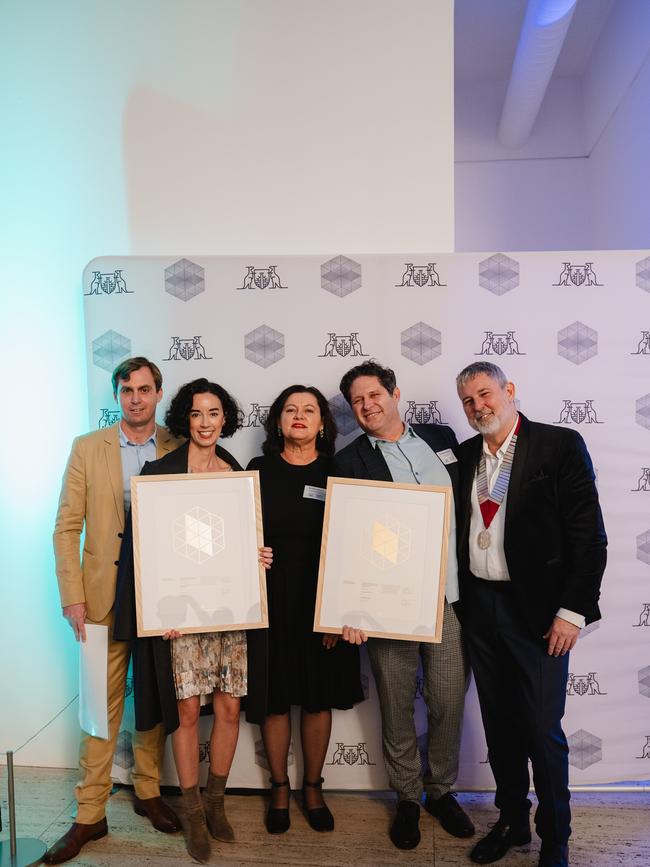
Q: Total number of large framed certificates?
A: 2